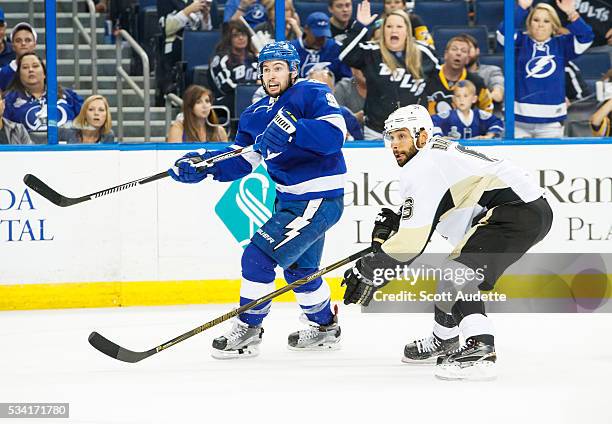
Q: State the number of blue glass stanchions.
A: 3